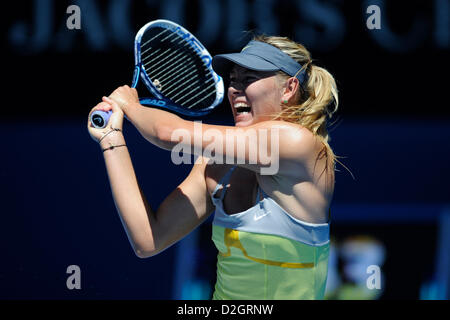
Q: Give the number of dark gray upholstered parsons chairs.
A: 0